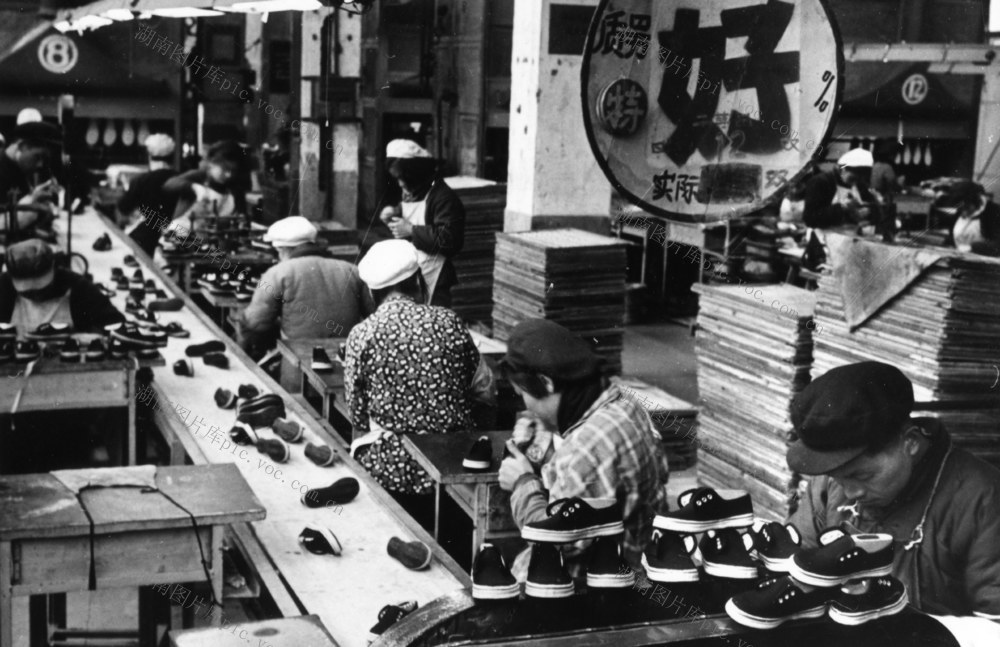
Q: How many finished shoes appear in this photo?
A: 11